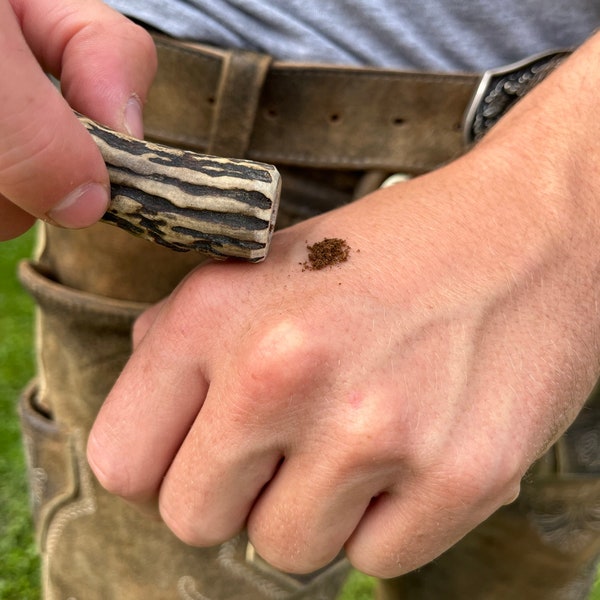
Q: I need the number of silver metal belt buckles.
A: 1